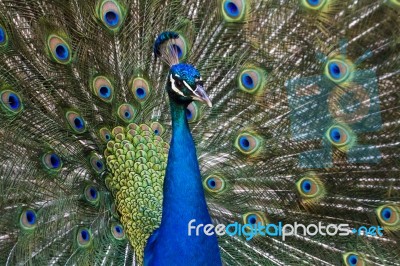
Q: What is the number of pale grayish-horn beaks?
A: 1